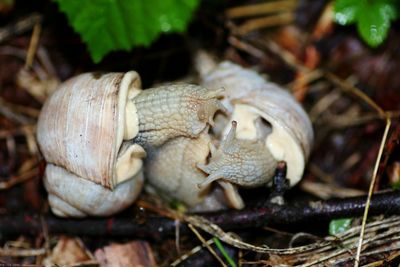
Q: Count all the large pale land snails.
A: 2